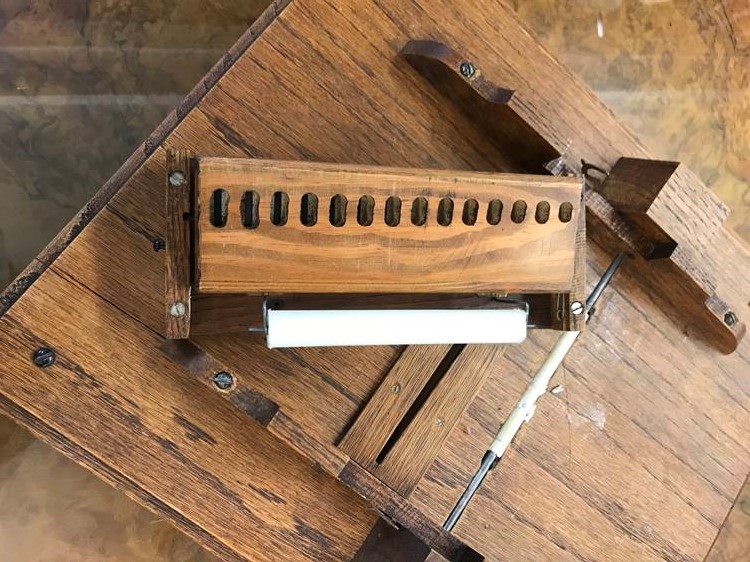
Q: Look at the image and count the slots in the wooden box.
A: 14